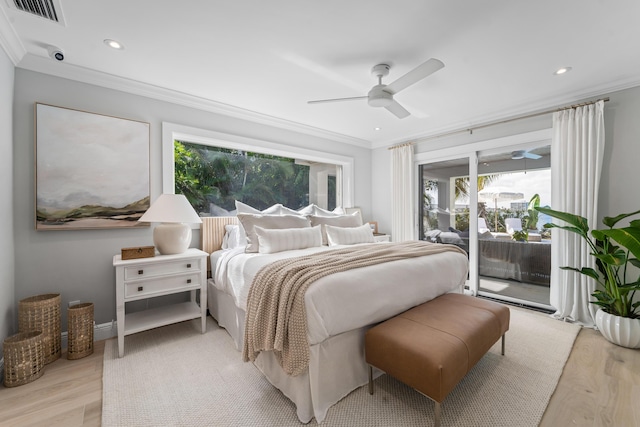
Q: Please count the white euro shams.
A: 3